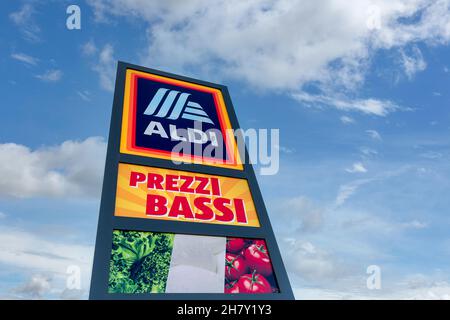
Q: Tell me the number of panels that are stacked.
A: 3